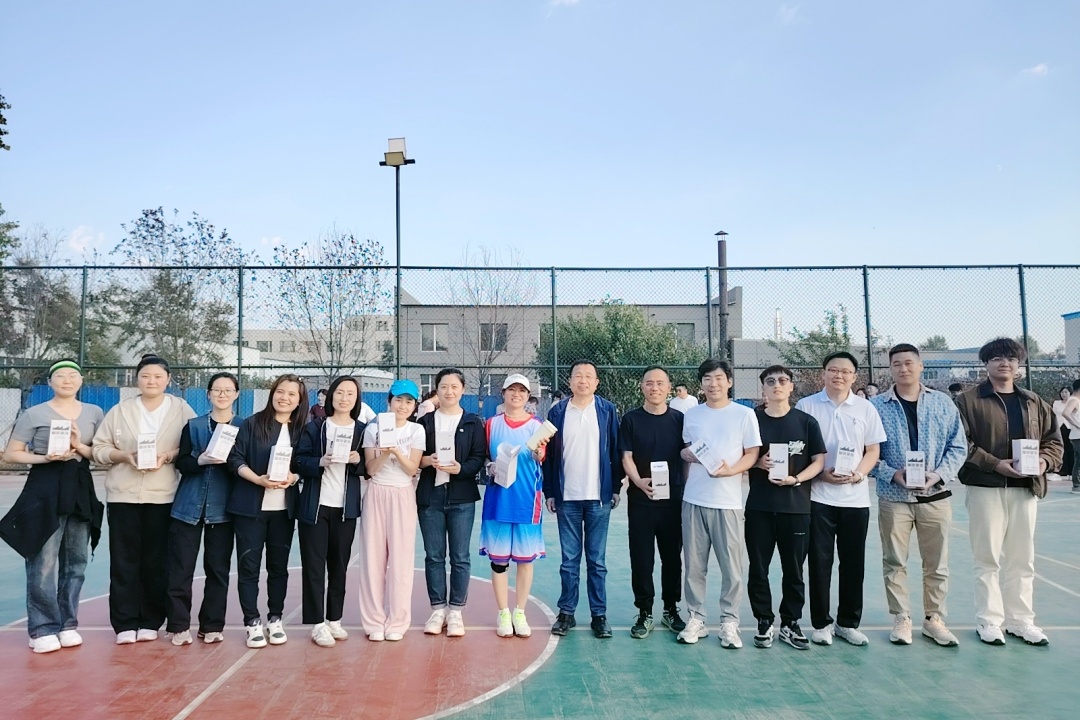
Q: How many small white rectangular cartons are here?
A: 14